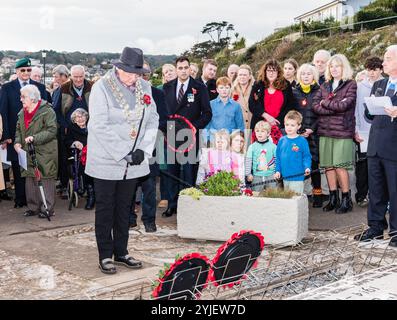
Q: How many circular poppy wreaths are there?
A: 3